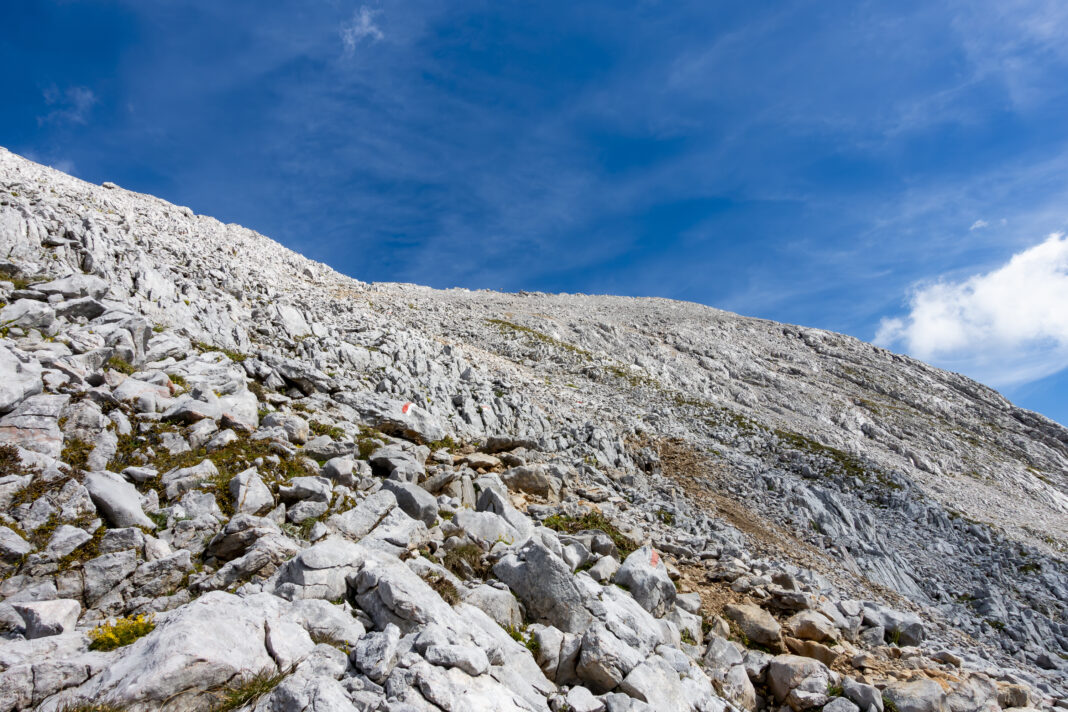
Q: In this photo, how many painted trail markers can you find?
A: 2